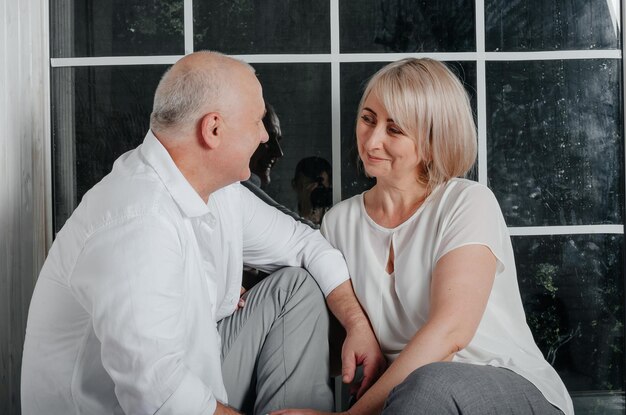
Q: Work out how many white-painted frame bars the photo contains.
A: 5